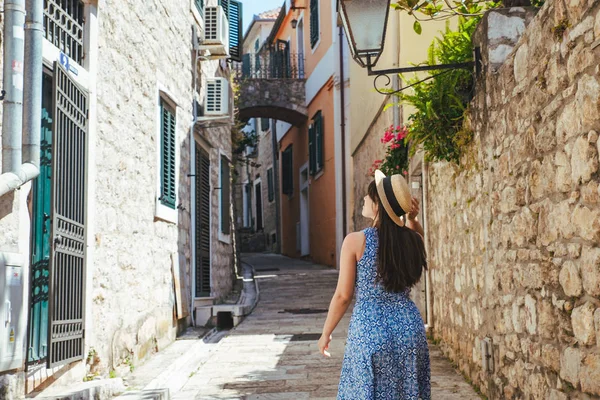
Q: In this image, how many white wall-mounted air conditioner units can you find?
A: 2